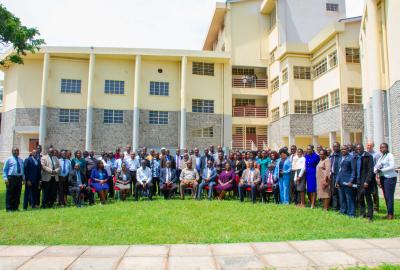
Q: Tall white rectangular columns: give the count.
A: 4